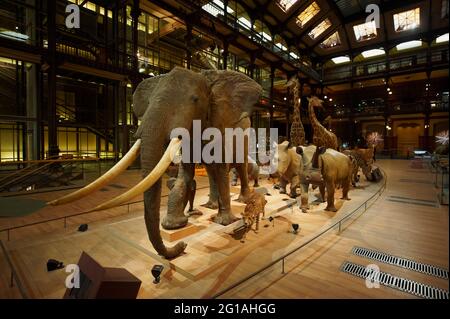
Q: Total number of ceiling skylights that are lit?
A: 6